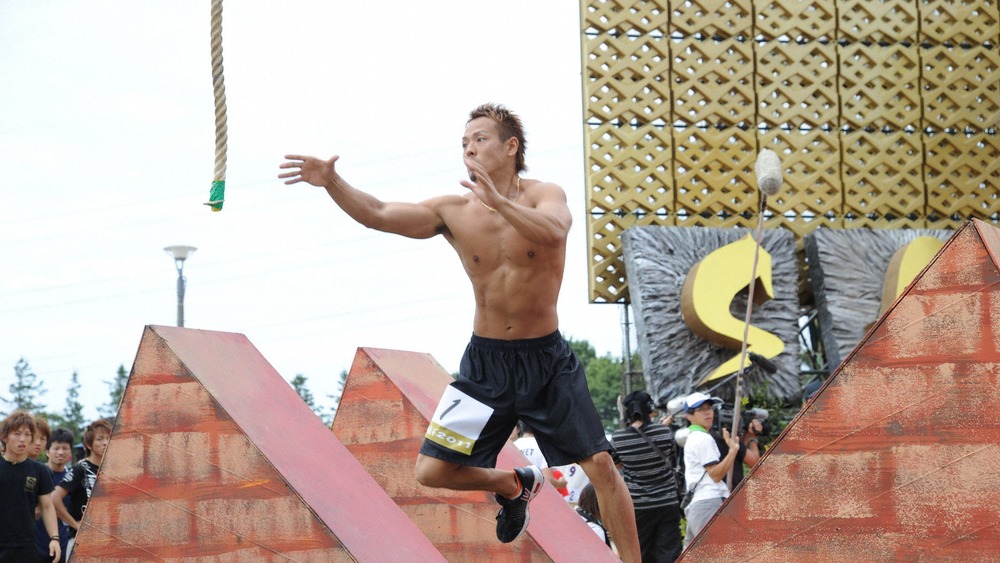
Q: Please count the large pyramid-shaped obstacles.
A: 3